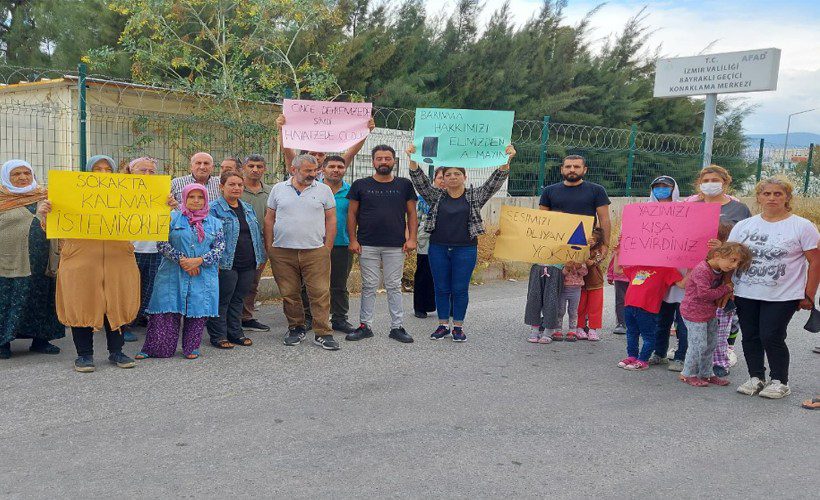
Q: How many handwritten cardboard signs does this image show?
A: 5